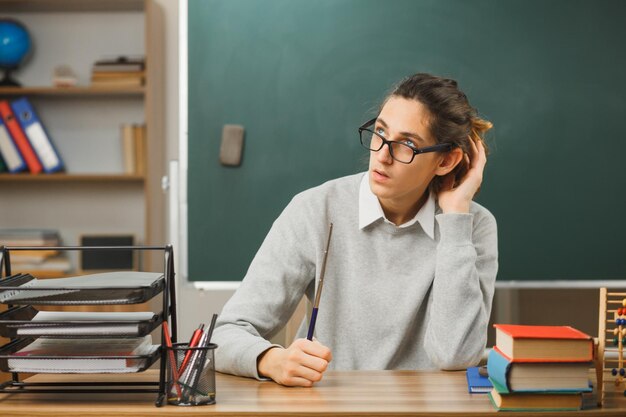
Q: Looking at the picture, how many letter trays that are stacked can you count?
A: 3